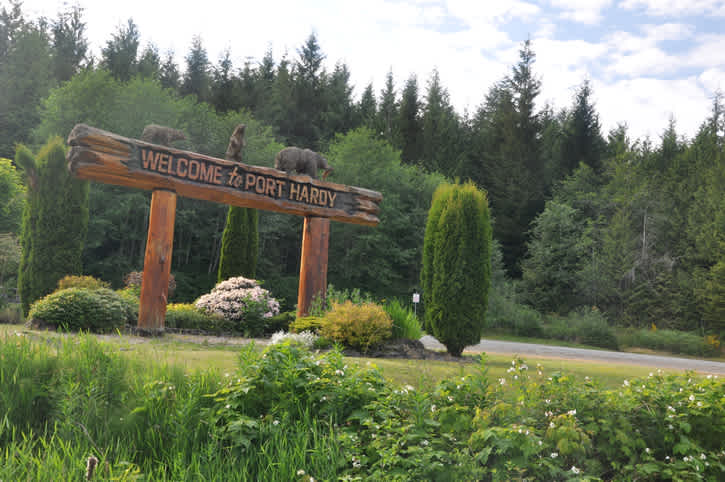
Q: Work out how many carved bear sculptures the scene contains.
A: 3